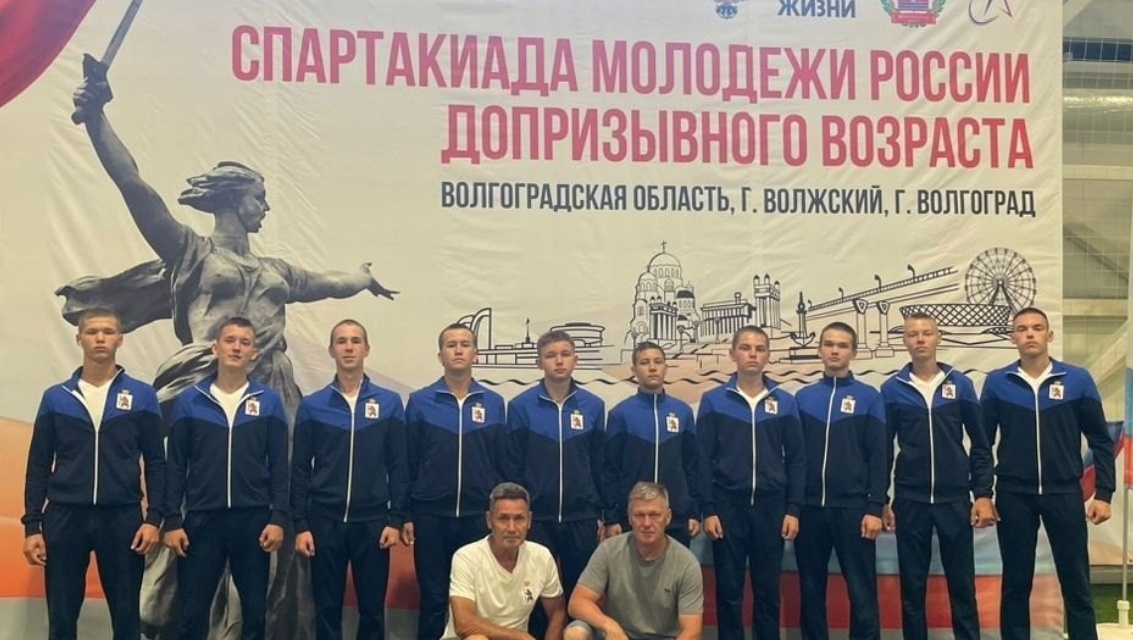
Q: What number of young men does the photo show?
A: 10